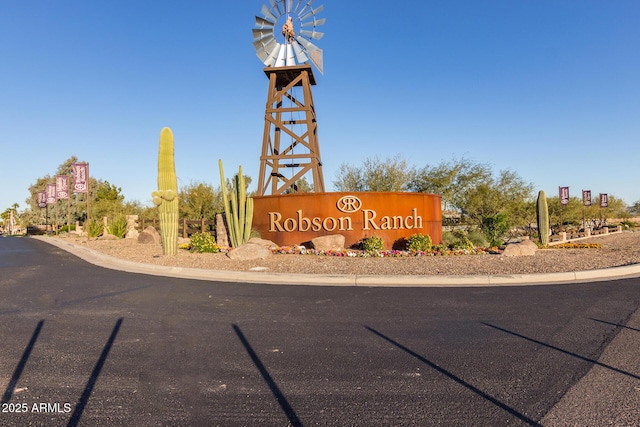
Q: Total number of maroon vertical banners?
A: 7